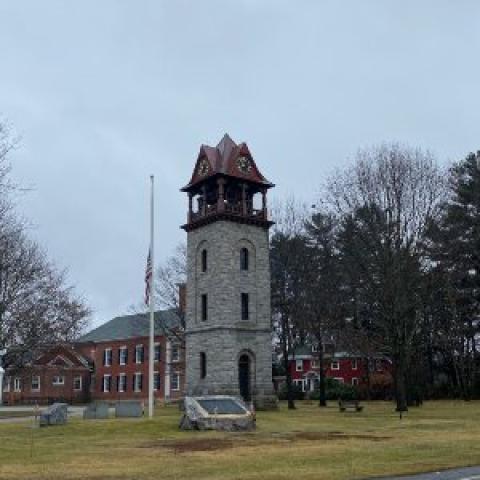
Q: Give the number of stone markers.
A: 4